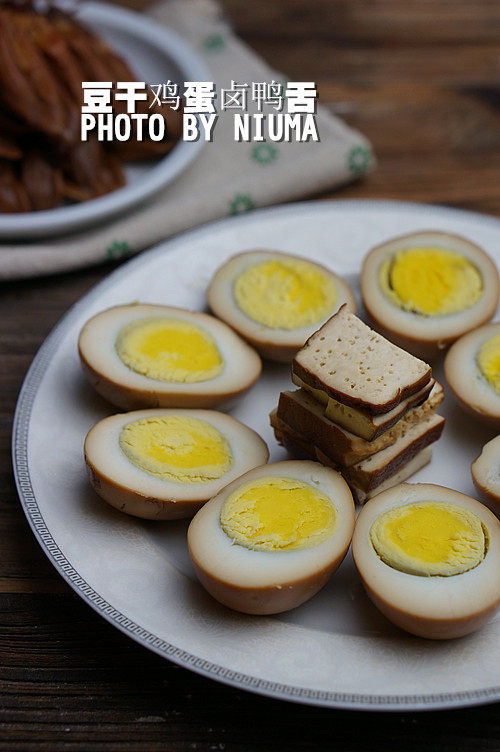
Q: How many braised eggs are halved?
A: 8